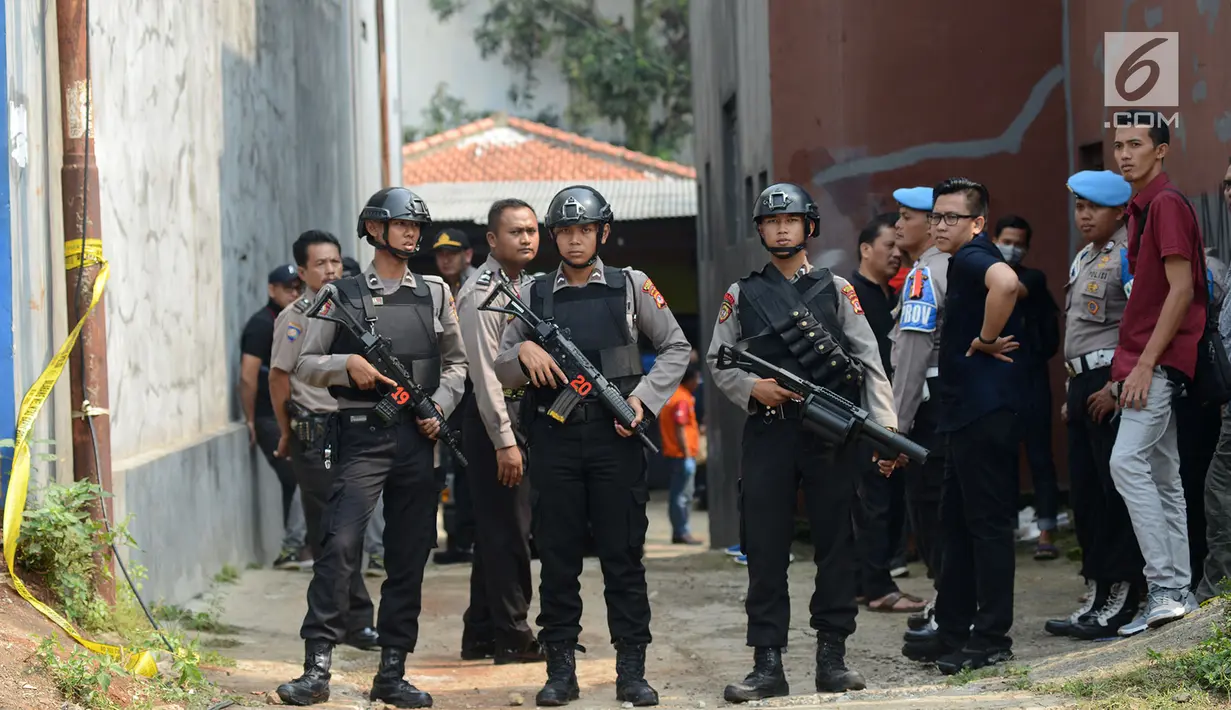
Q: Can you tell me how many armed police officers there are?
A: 3